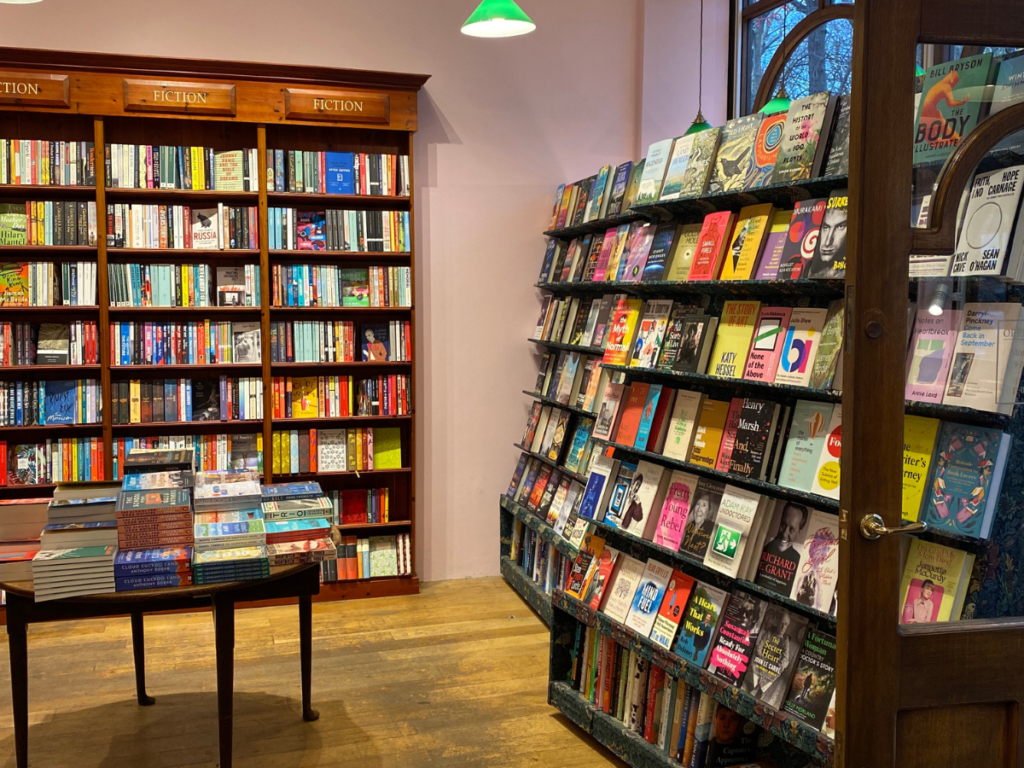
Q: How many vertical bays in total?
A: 3